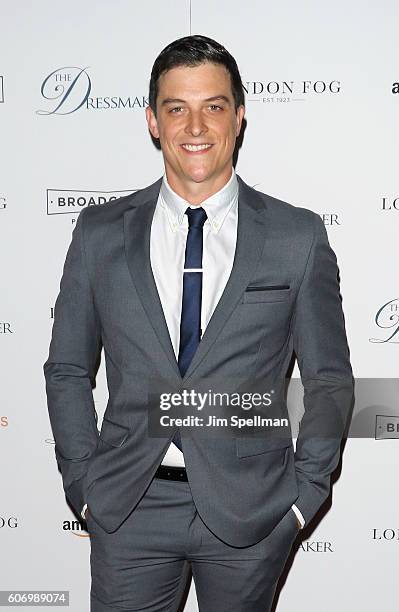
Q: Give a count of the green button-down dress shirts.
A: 0